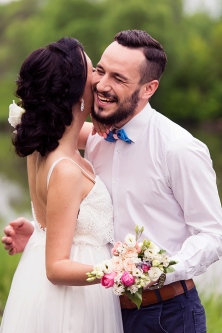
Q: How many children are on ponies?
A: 0